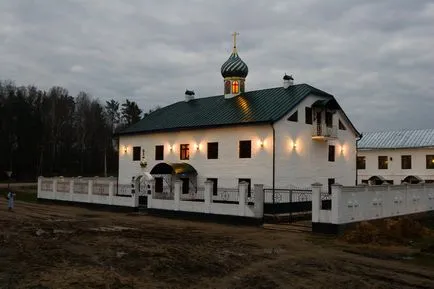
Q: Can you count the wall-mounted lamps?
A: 6